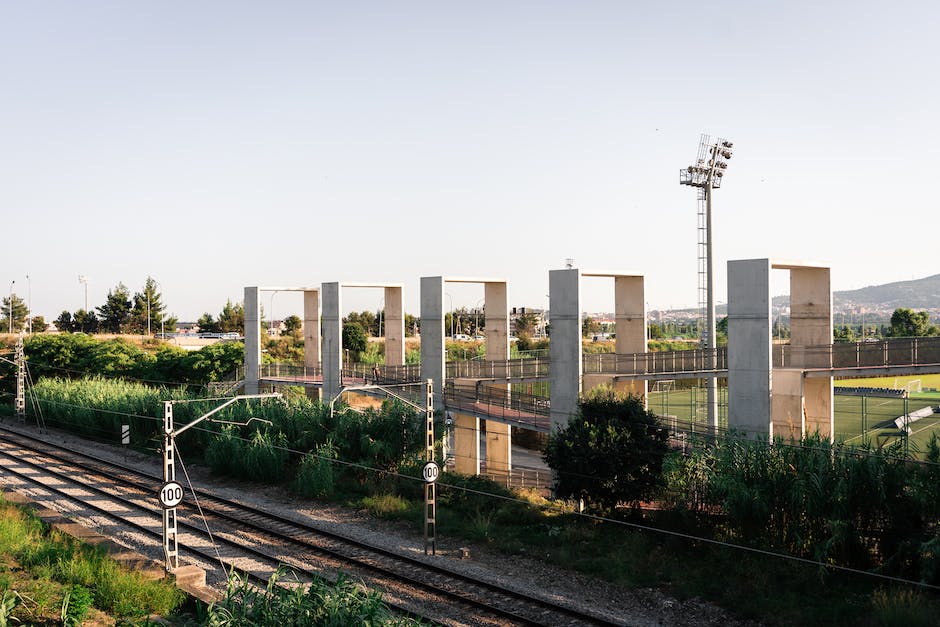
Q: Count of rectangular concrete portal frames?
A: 5